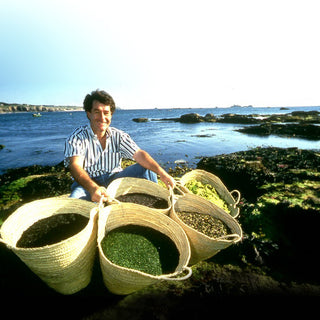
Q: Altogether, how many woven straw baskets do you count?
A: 5